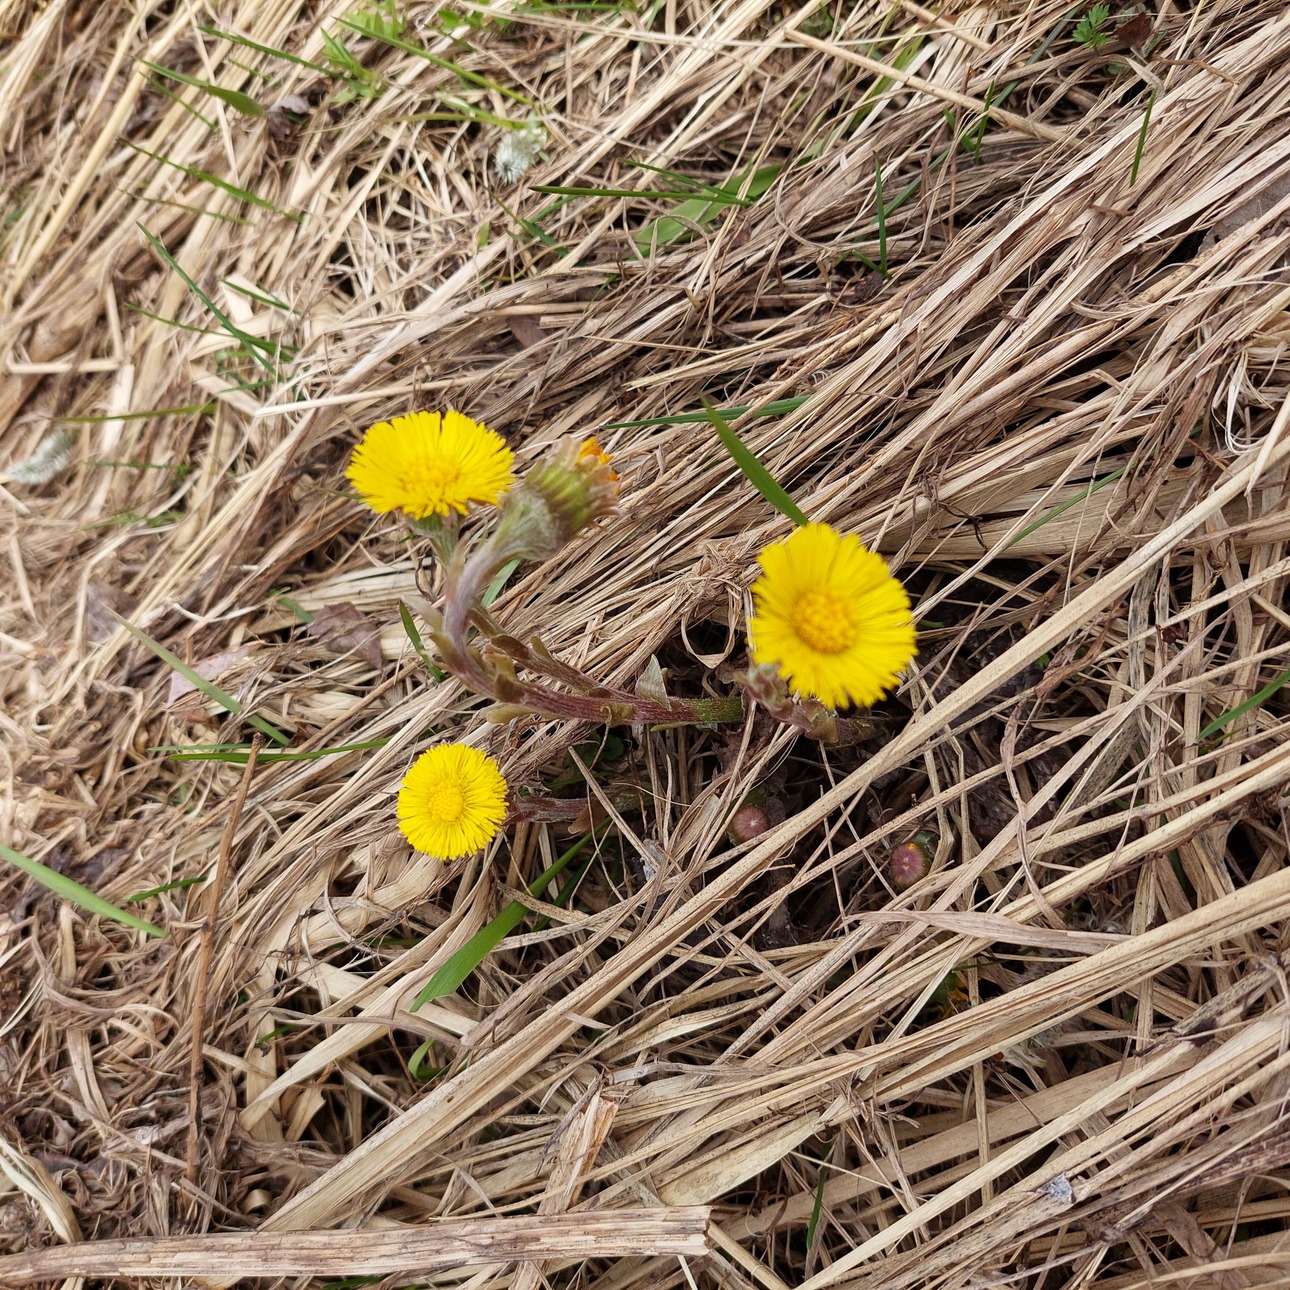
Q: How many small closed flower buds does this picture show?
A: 2